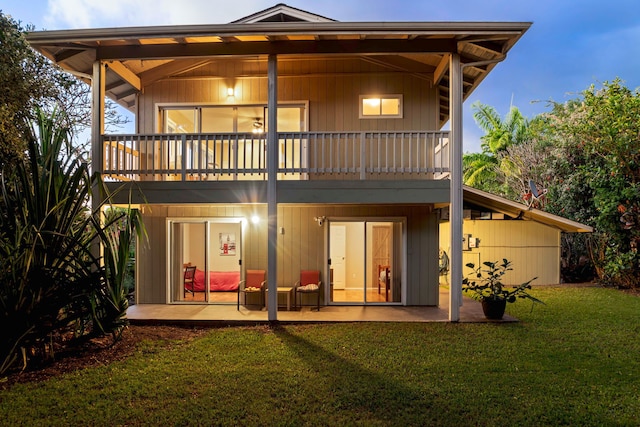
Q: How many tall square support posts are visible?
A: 3